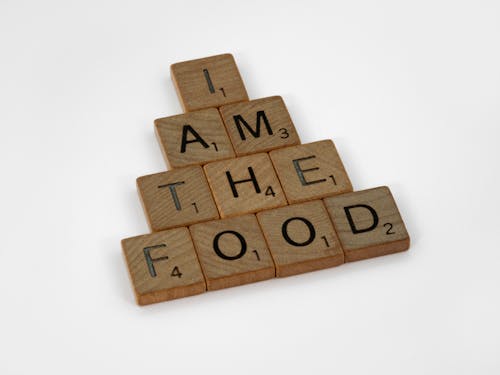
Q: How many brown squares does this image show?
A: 10